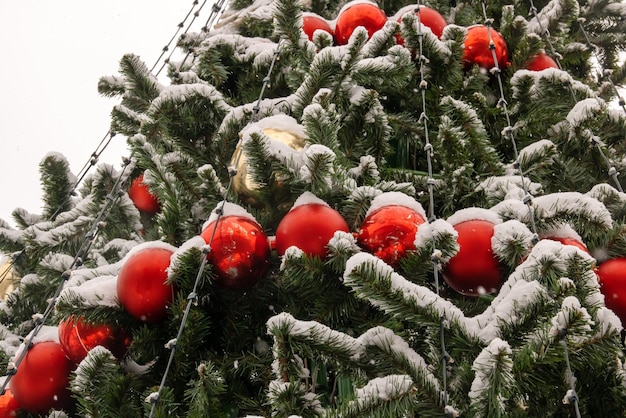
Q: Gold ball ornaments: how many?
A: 2